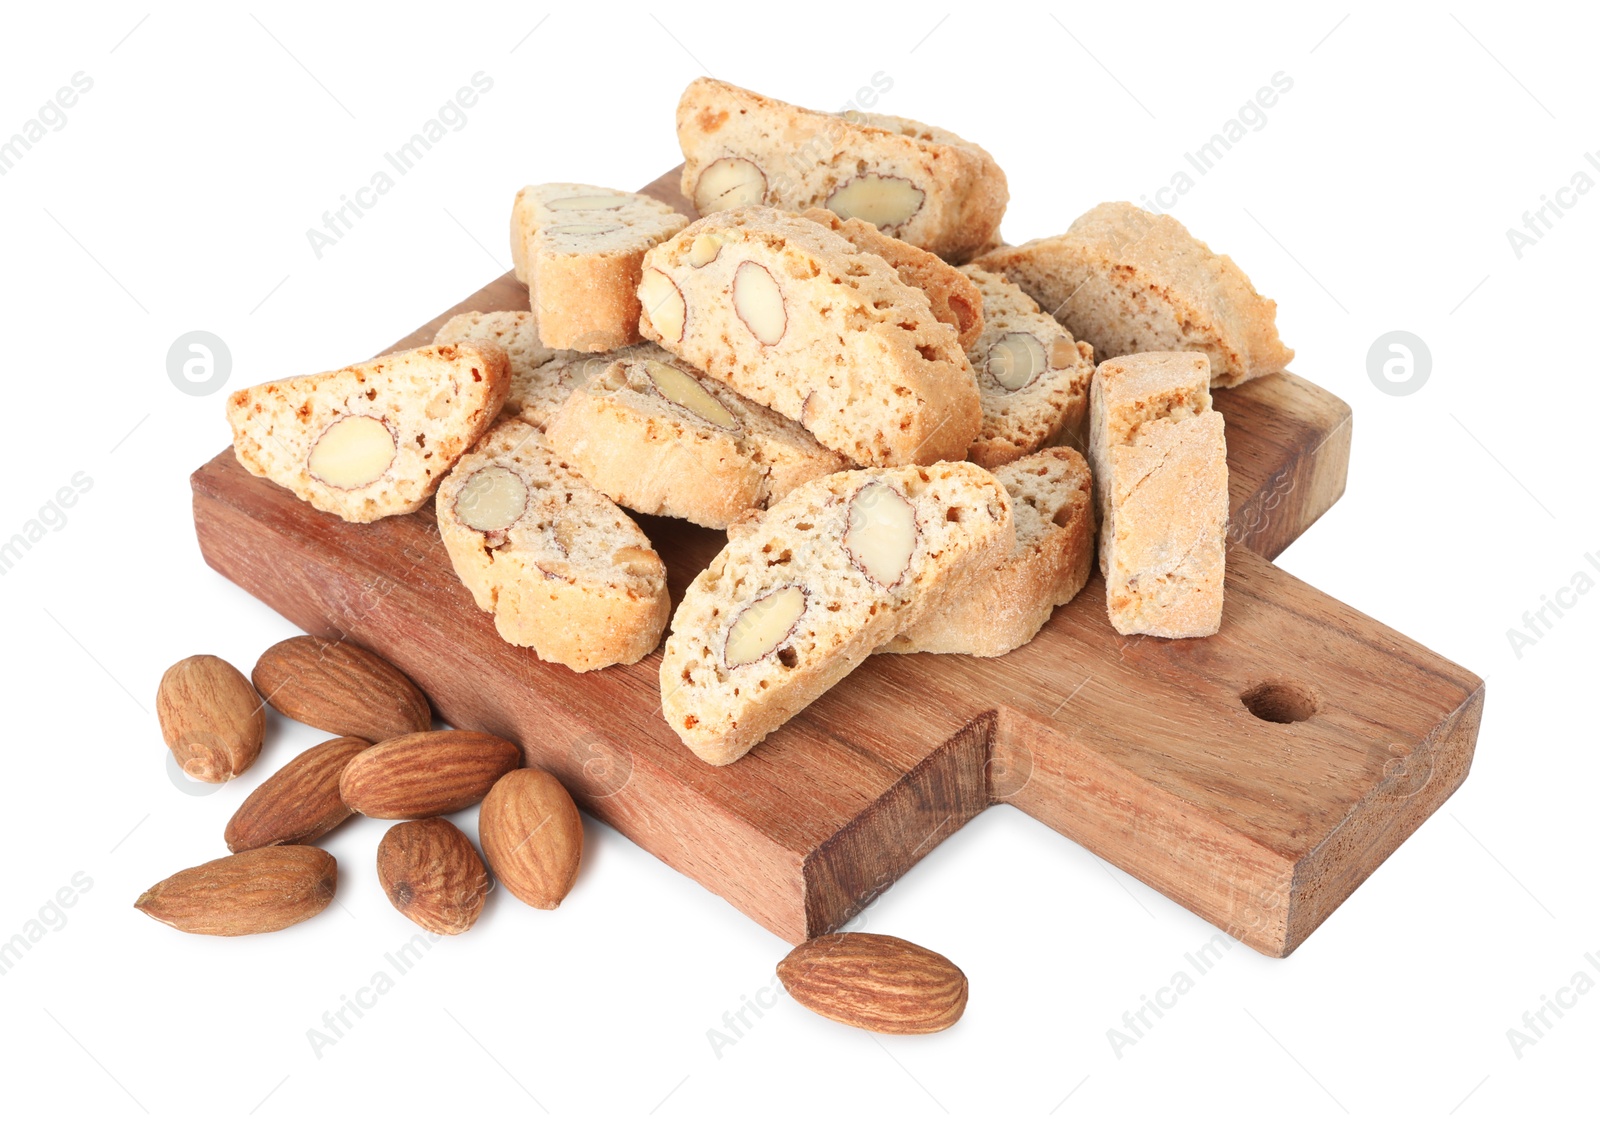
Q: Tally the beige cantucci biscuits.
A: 14